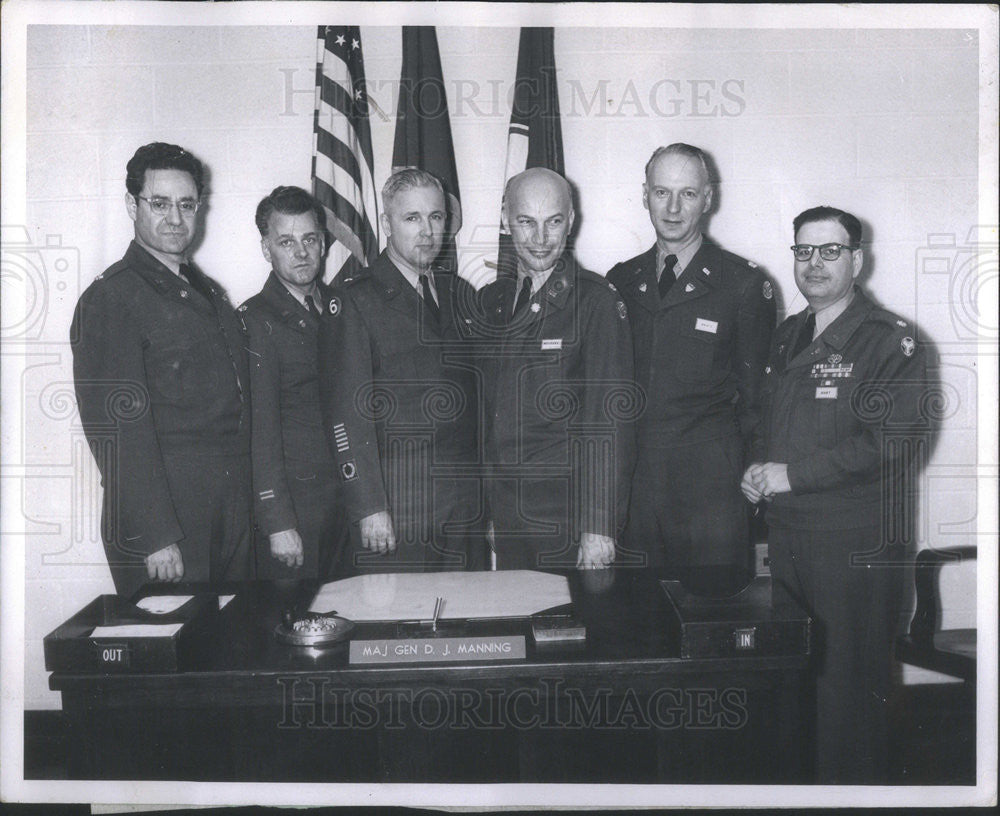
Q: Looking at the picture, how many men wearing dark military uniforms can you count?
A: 6